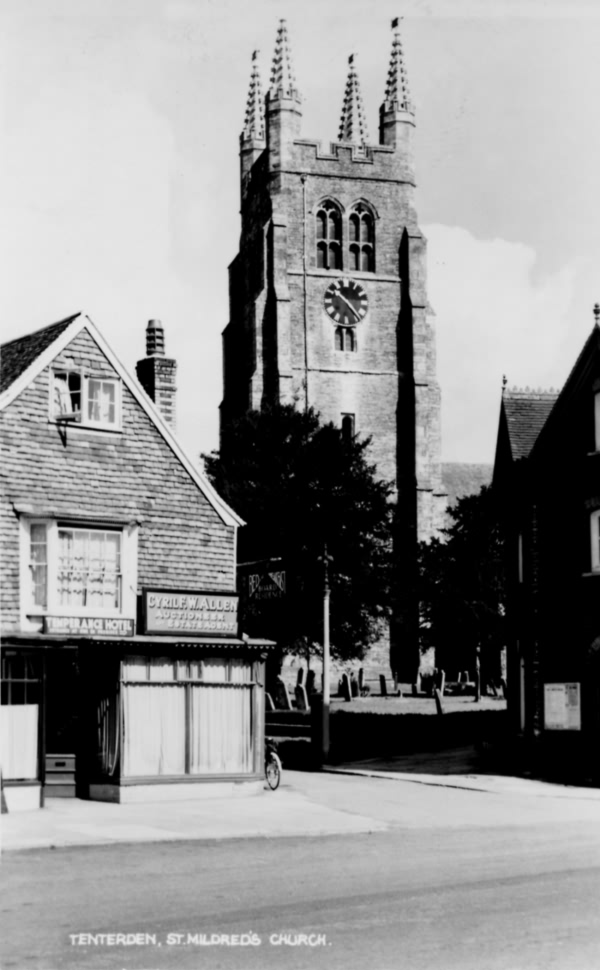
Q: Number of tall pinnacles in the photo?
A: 4